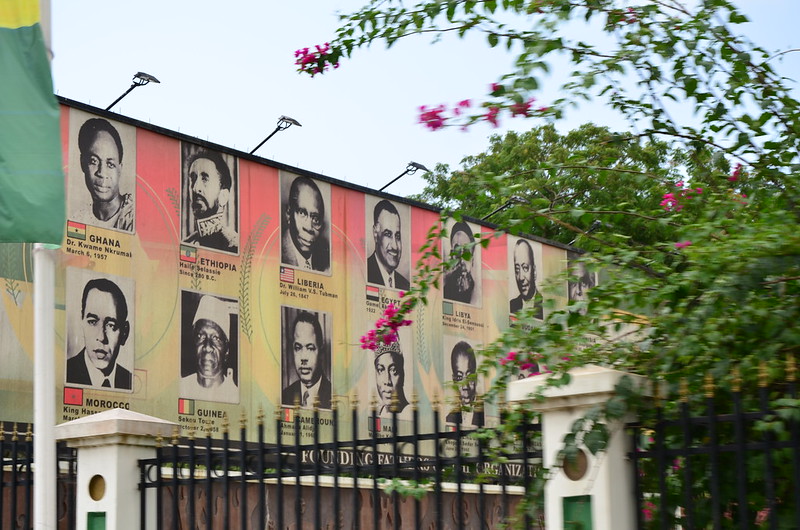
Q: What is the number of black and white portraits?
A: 12